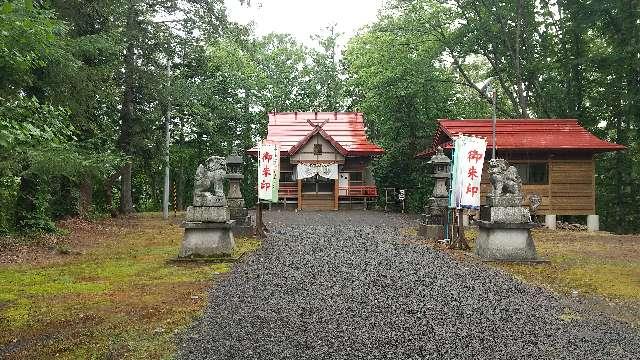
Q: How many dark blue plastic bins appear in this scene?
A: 0